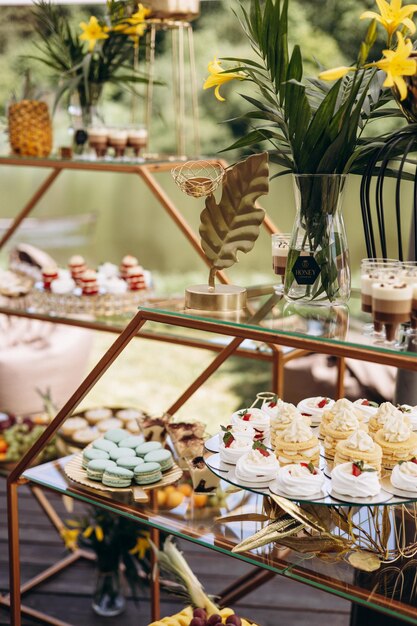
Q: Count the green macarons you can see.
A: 11